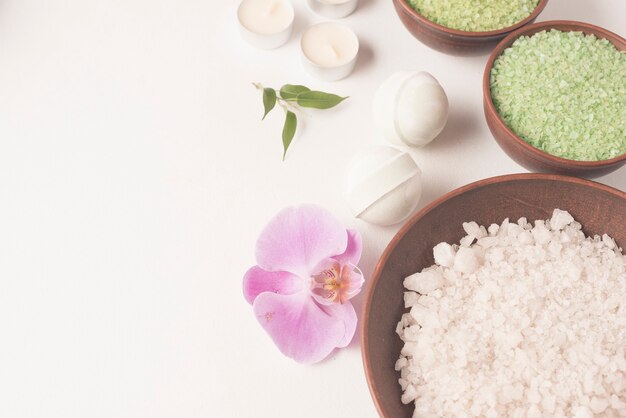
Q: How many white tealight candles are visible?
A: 3